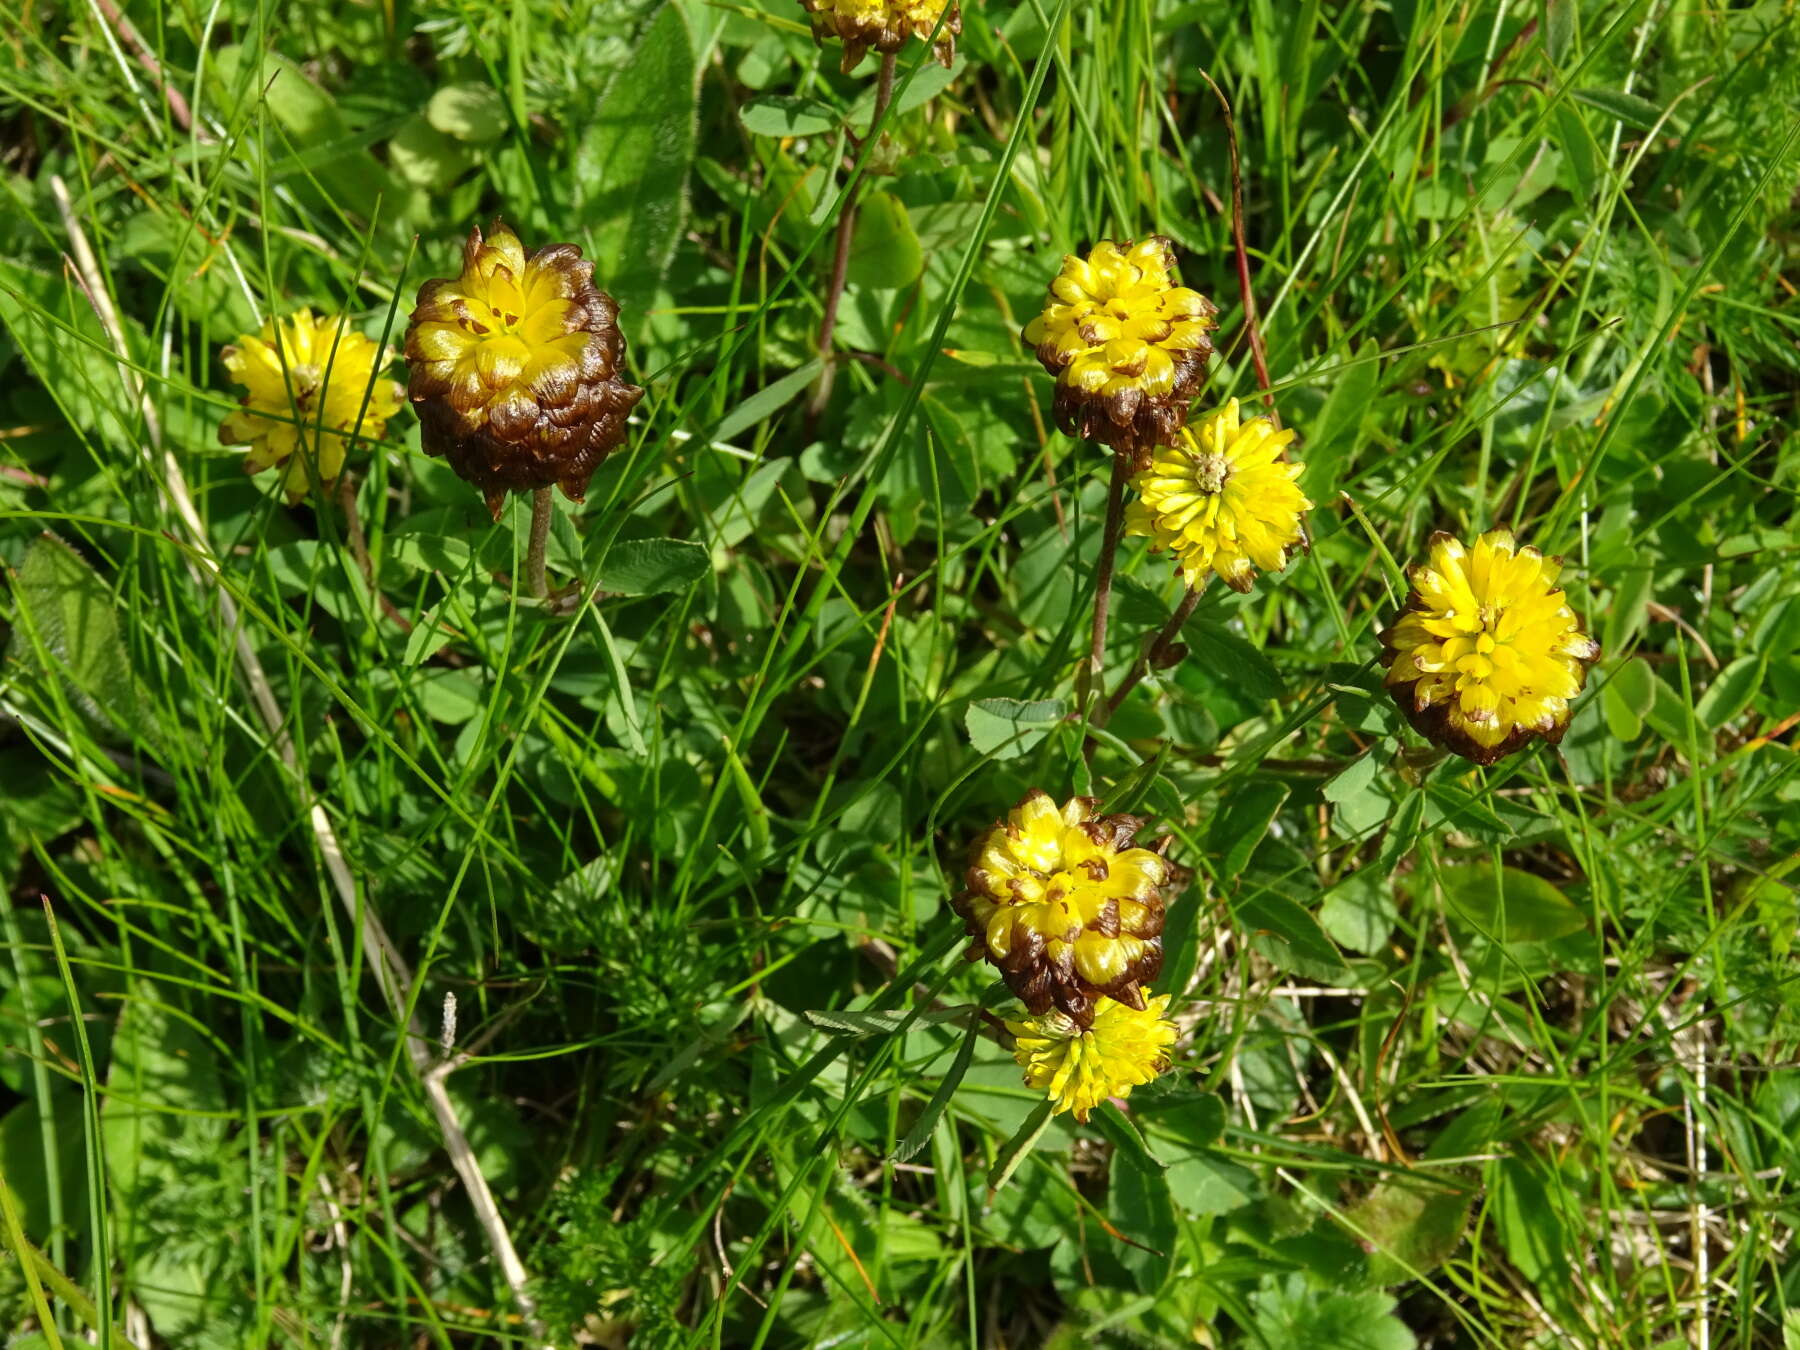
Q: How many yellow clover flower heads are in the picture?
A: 8